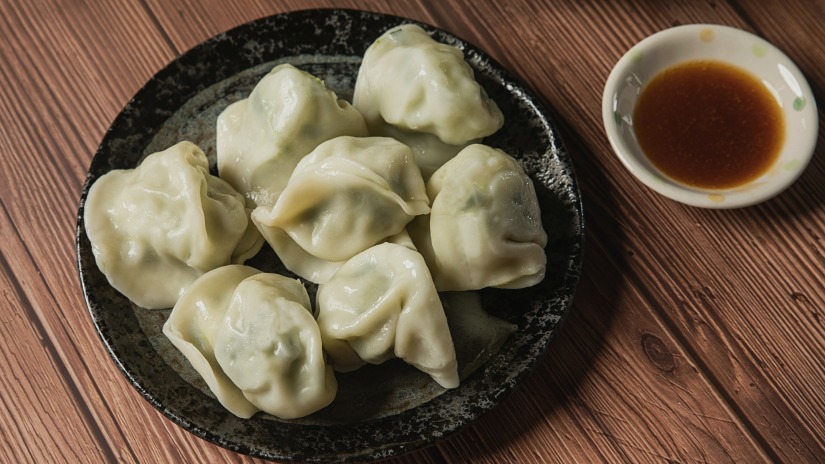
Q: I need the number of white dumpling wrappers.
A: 7